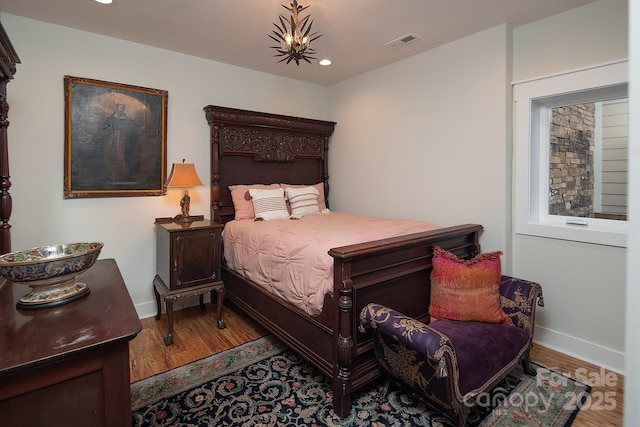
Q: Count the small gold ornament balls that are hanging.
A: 0